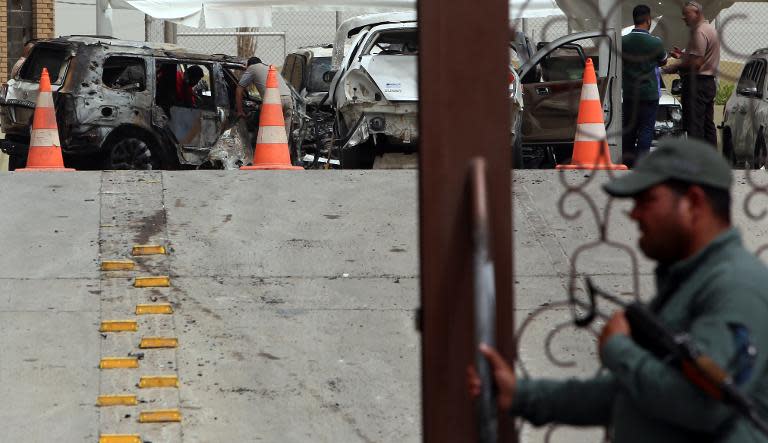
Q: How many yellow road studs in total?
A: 11